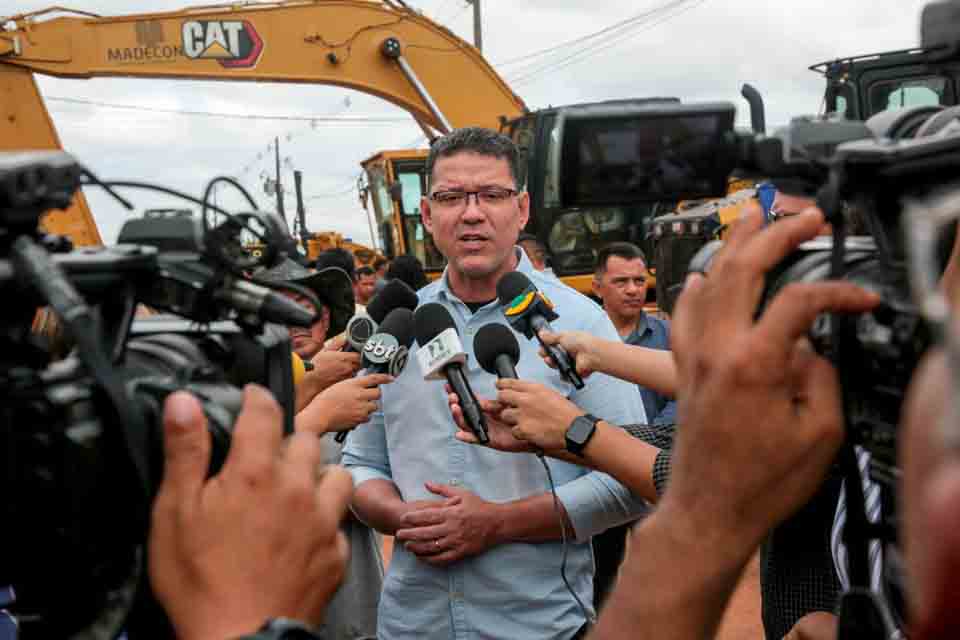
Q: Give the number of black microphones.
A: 5